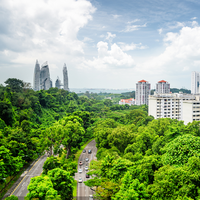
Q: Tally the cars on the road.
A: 9